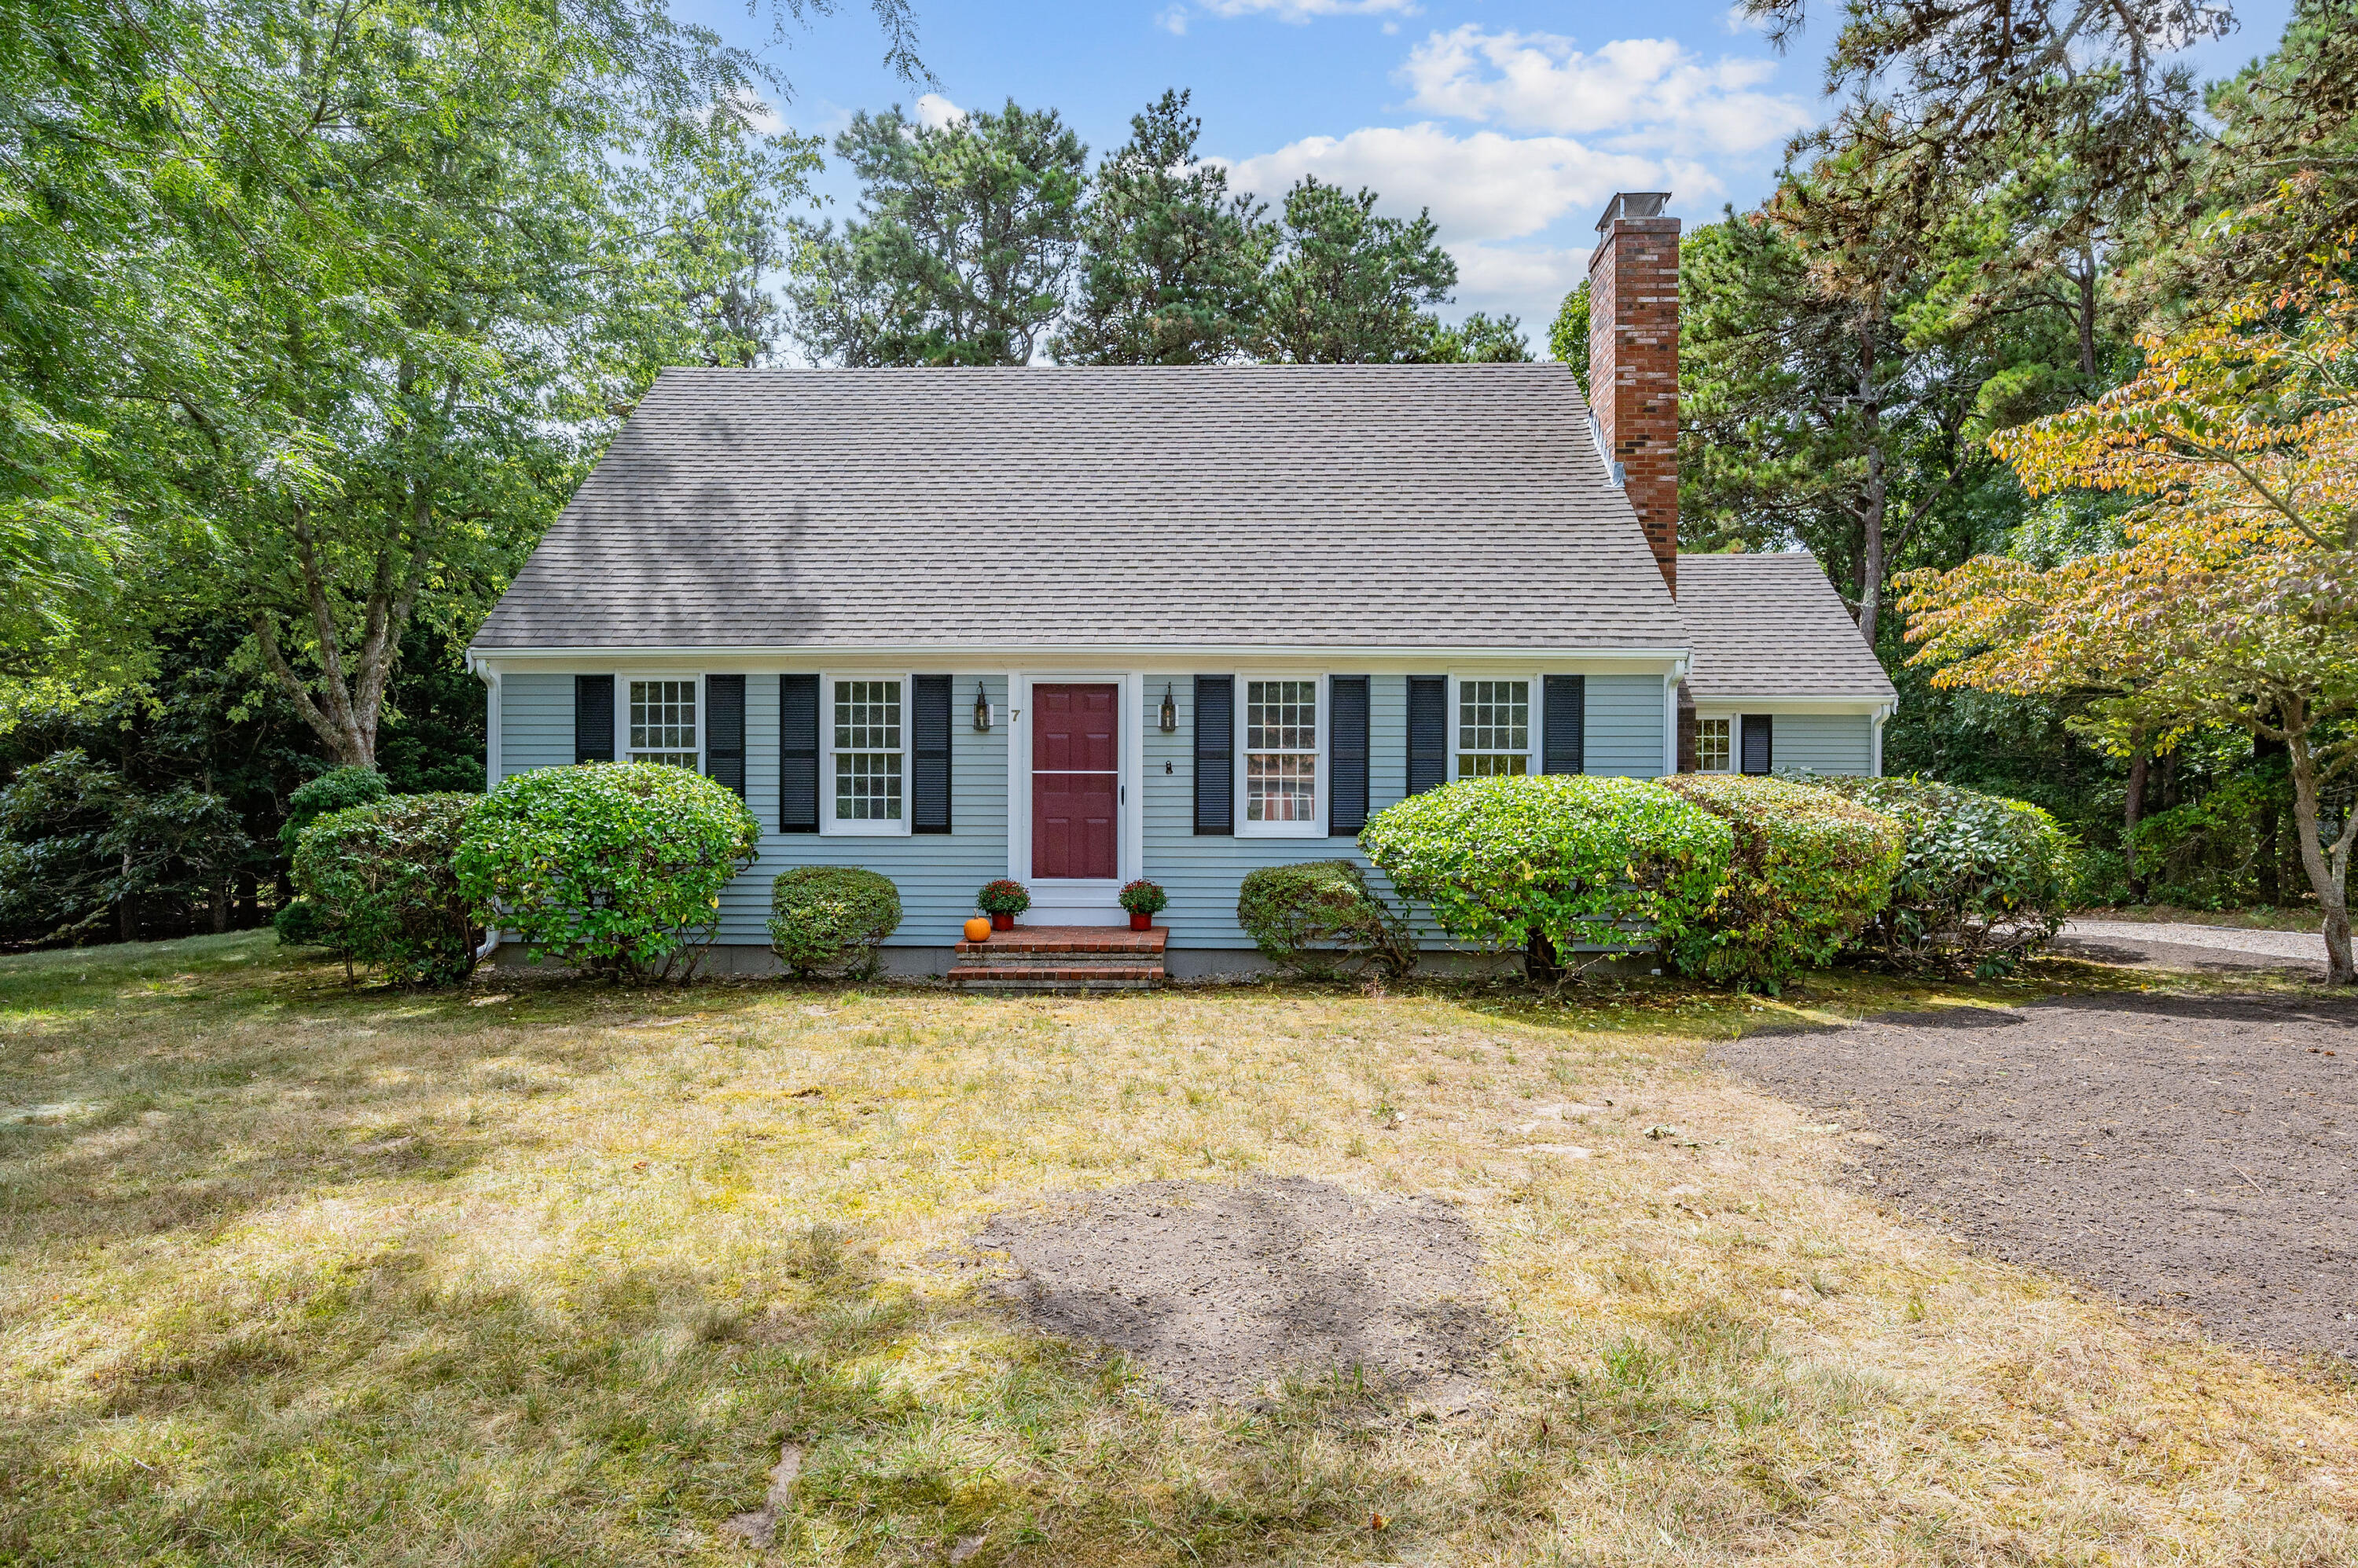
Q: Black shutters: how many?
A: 9